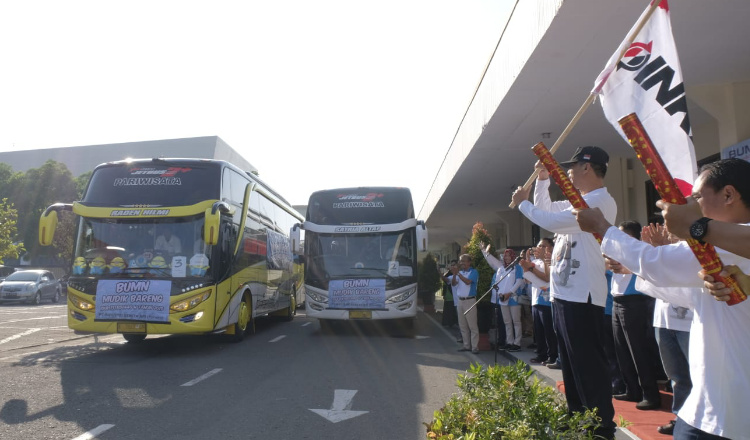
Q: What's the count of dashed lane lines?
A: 4